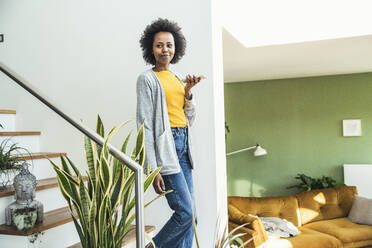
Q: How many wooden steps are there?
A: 6